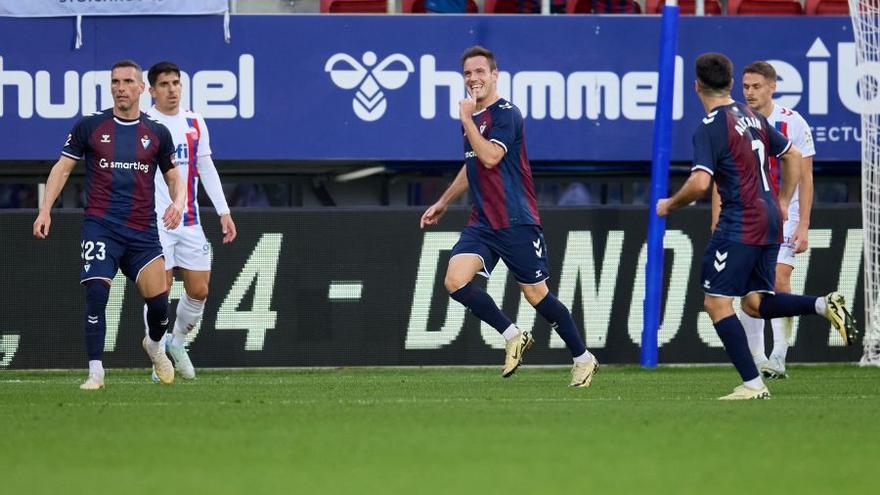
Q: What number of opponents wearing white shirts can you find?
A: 2